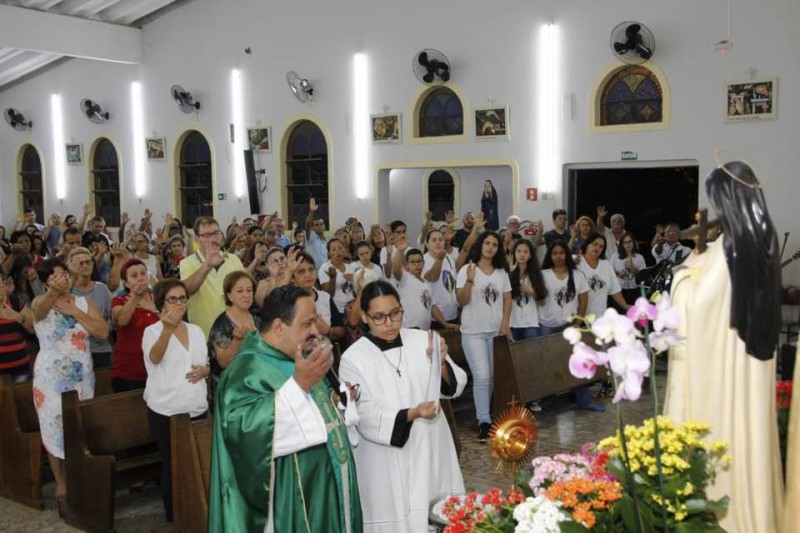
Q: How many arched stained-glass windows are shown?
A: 7